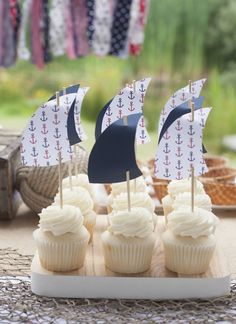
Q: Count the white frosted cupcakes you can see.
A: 9